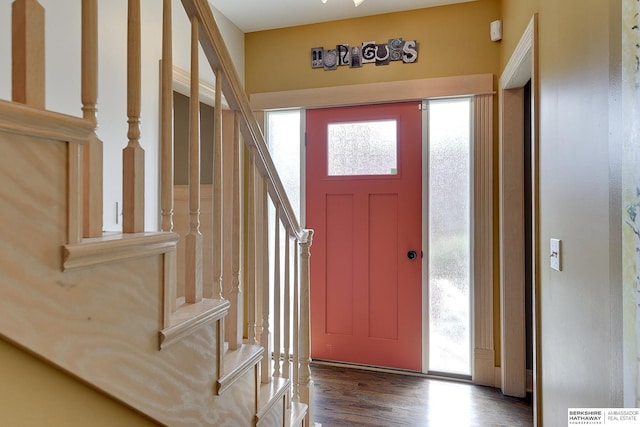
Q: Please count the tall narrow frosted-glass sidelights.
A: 2